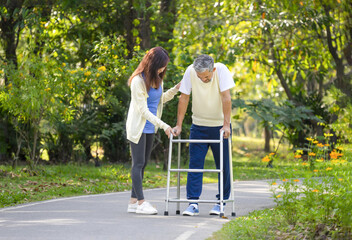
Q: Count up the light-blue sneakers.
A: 2